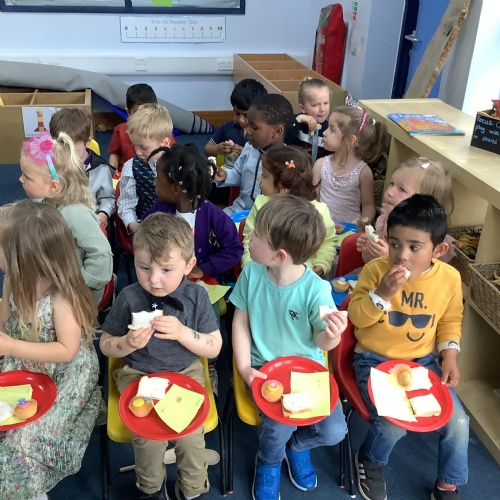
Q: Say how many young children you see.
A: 15